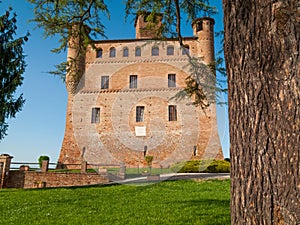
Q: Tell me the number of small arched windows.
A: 7